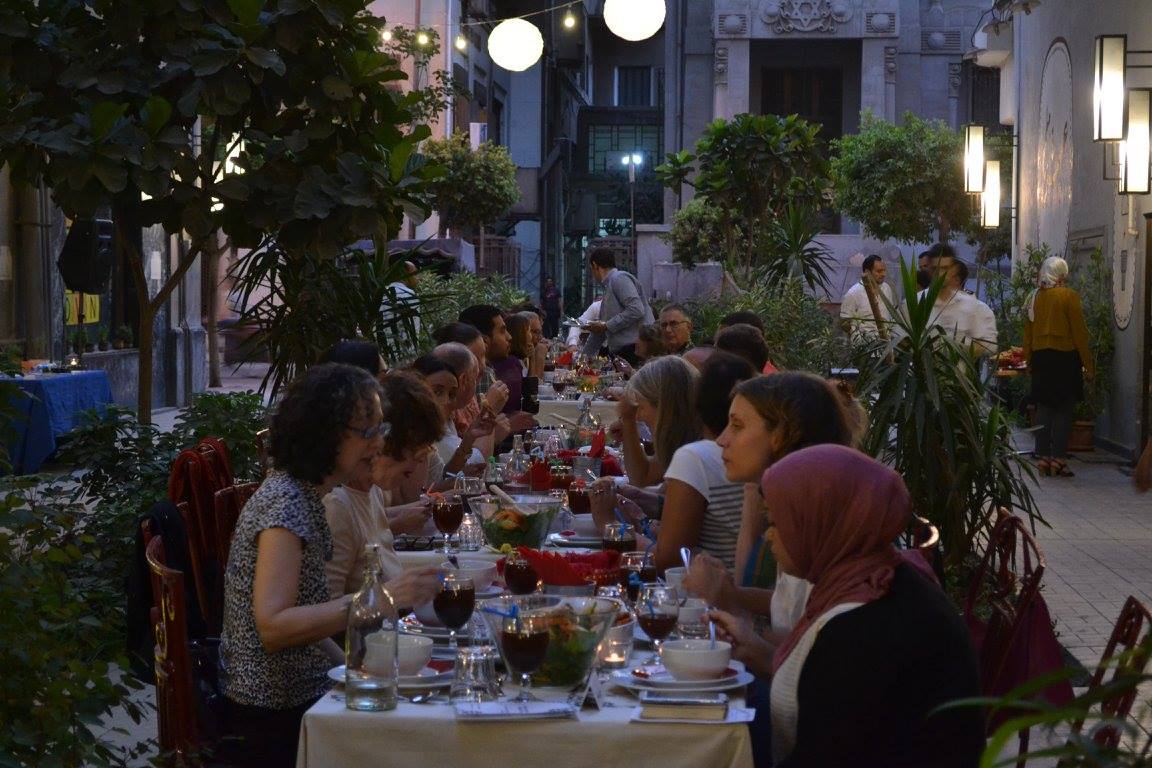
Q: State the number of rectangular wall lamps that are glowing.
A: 4